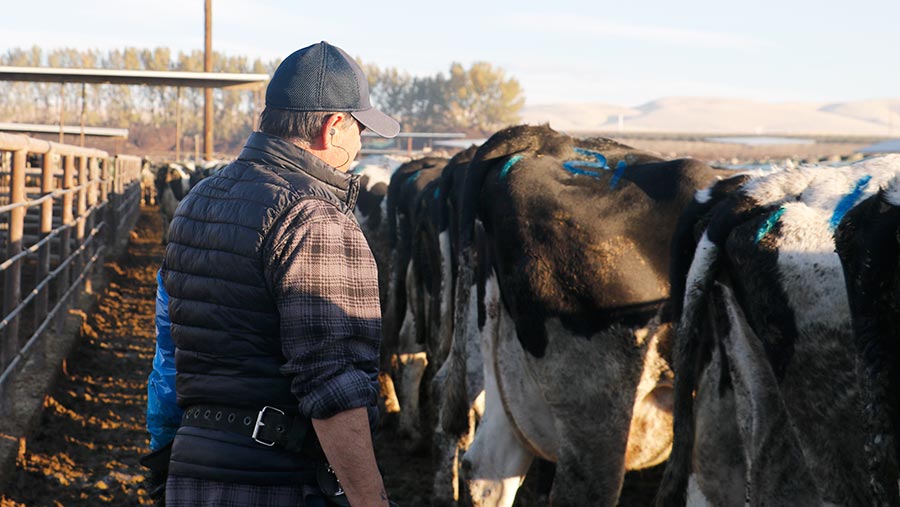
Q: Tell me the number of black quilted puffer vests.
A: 1